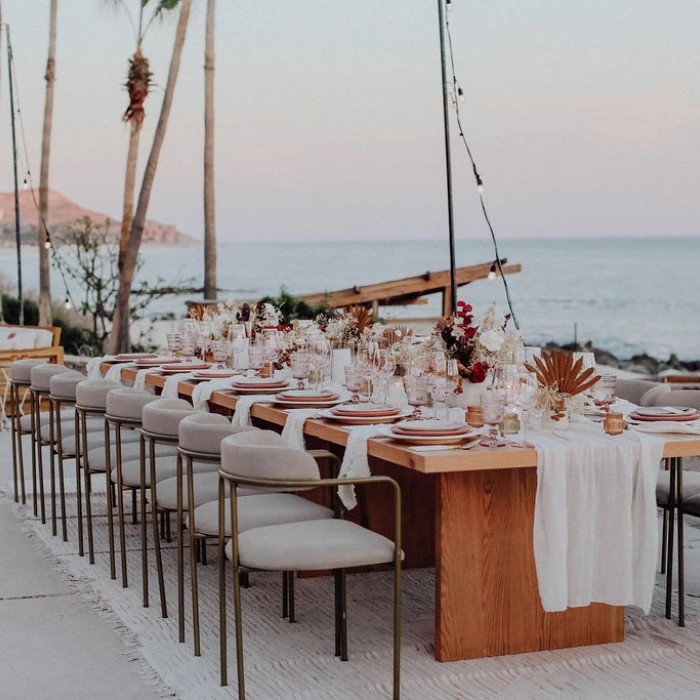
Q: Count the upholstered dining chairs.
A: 10